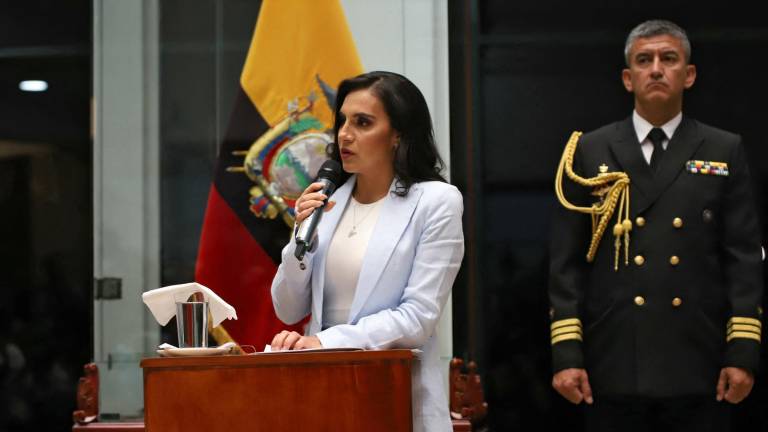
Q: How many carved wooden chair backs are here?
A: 2